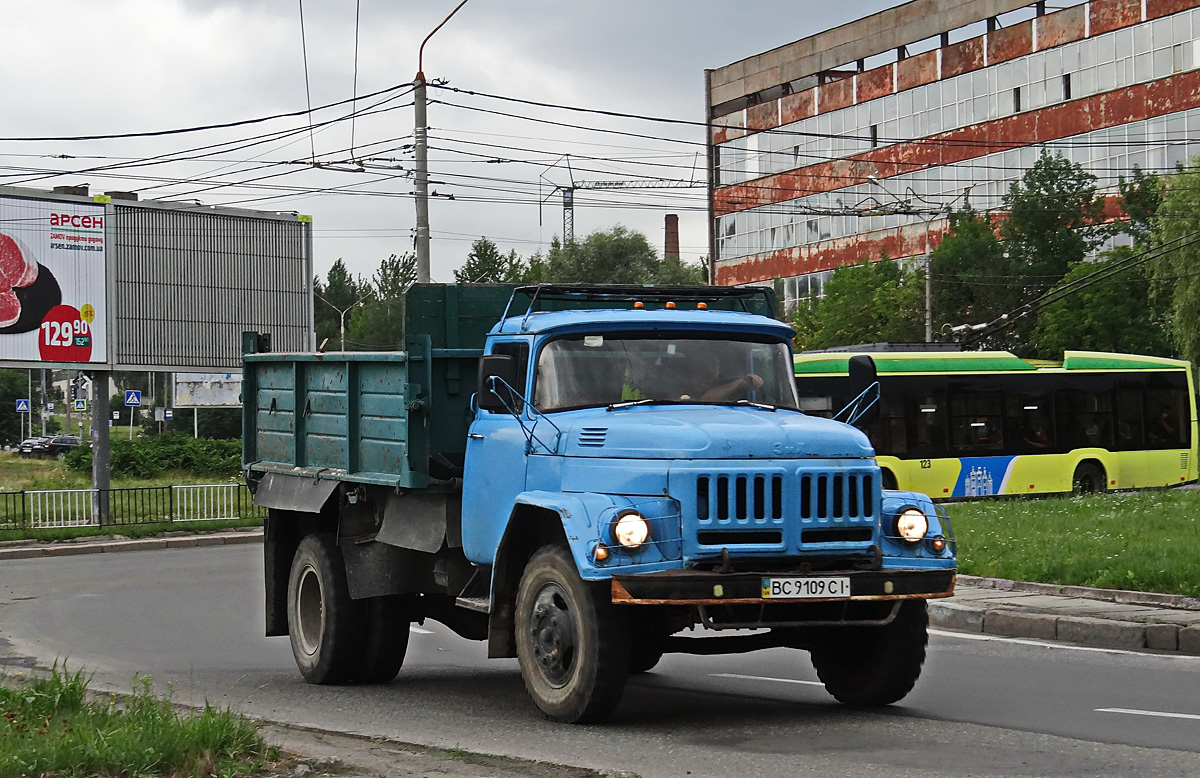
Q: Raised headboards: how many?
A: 1